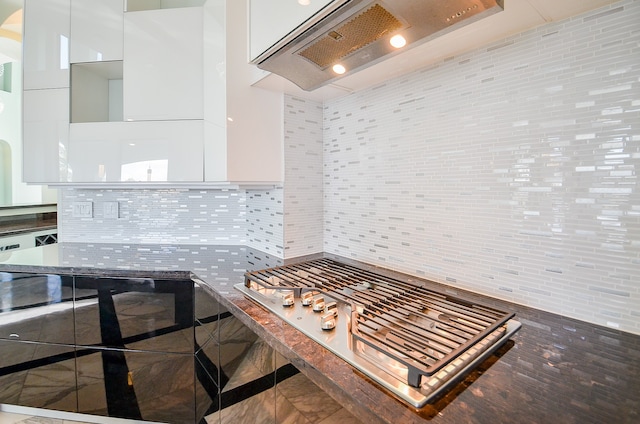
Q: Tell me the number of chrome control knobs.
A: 5